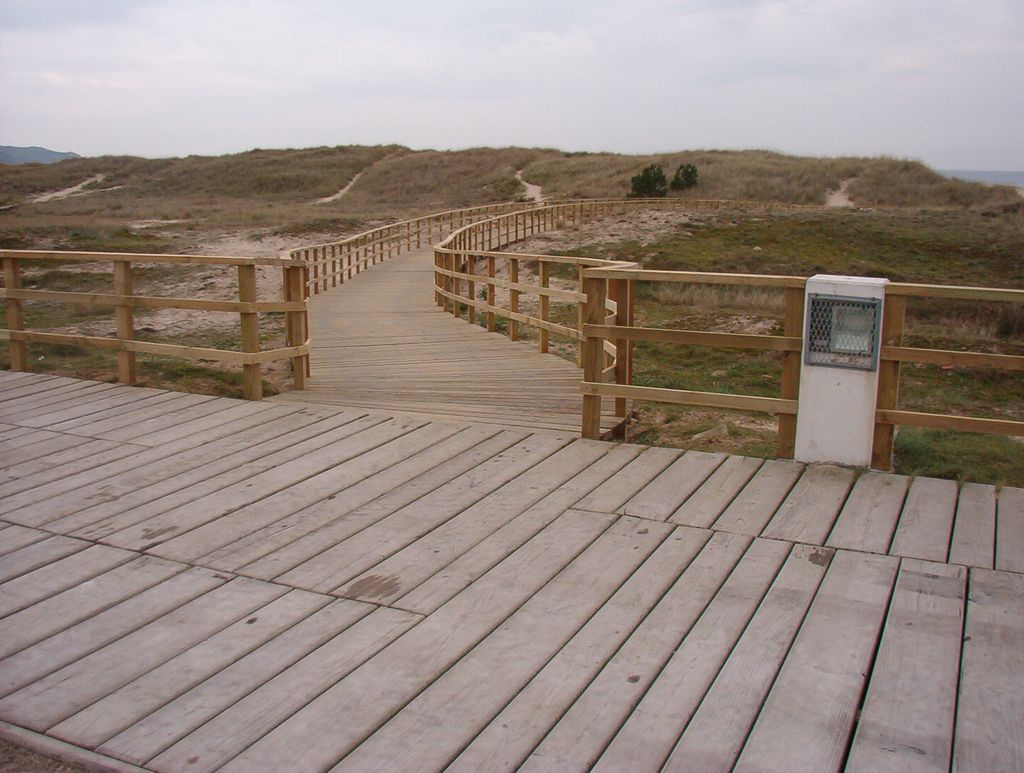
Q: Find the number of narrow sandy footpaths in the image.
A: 4